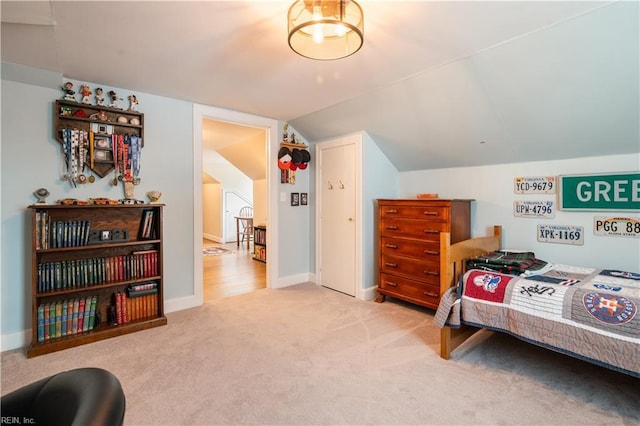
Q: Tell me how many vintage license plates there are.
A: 4